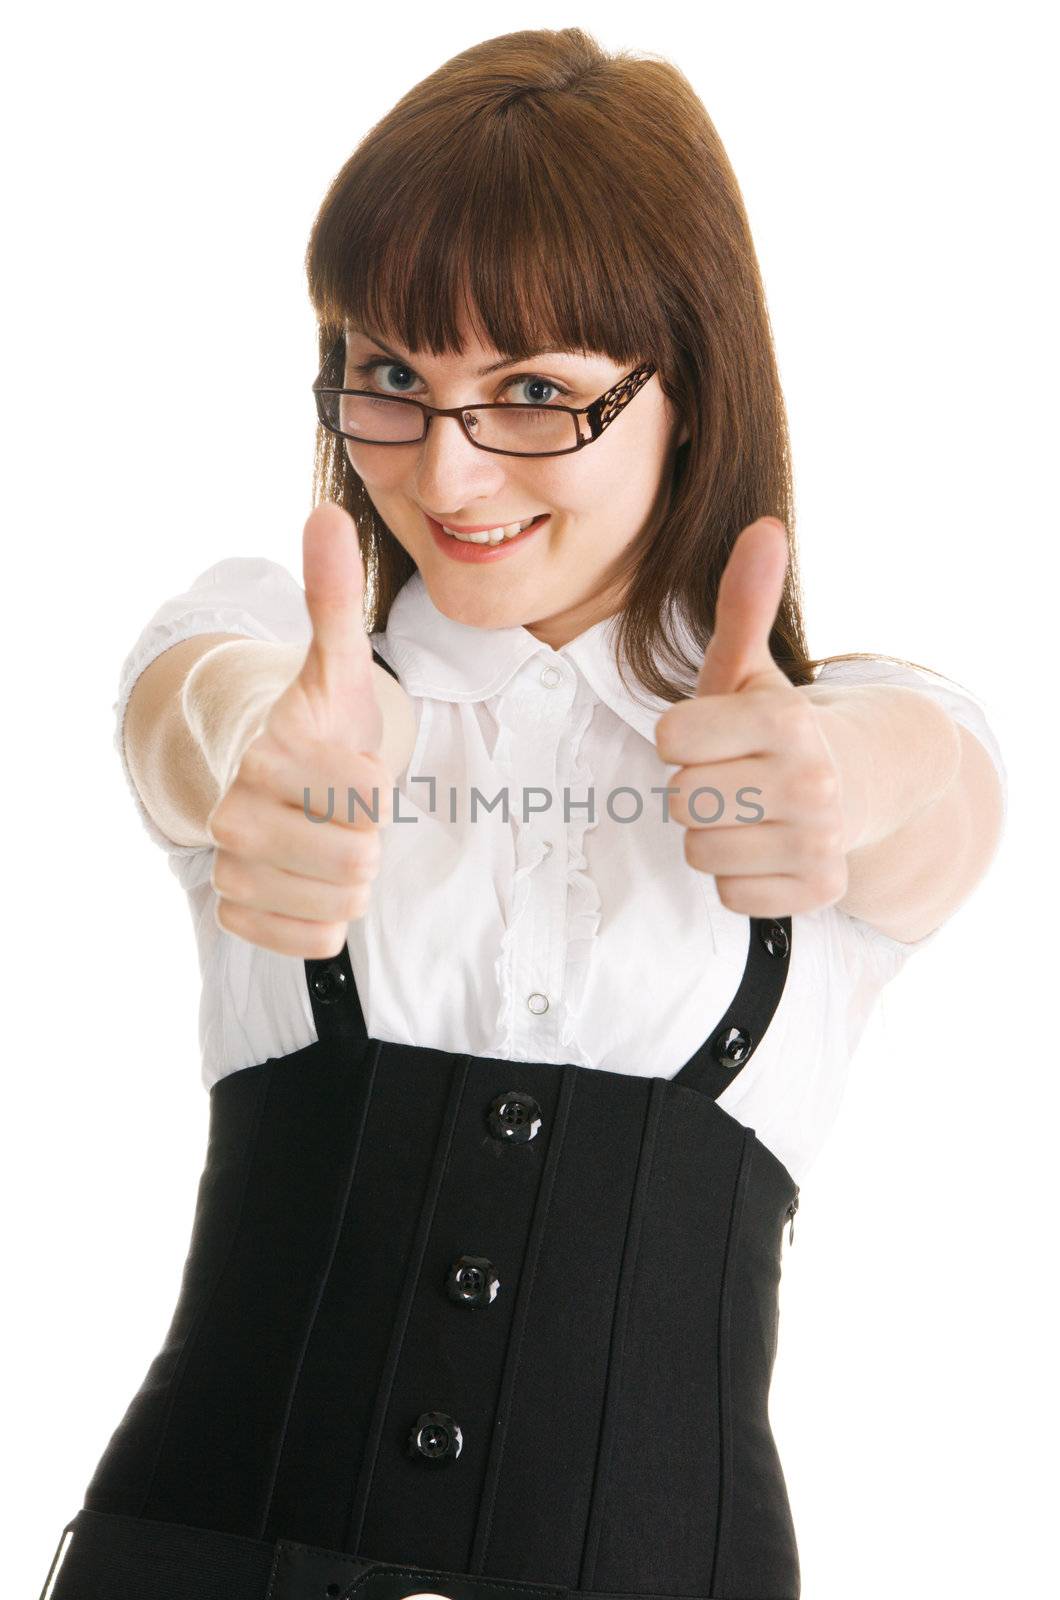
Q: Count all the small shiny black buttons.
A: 6